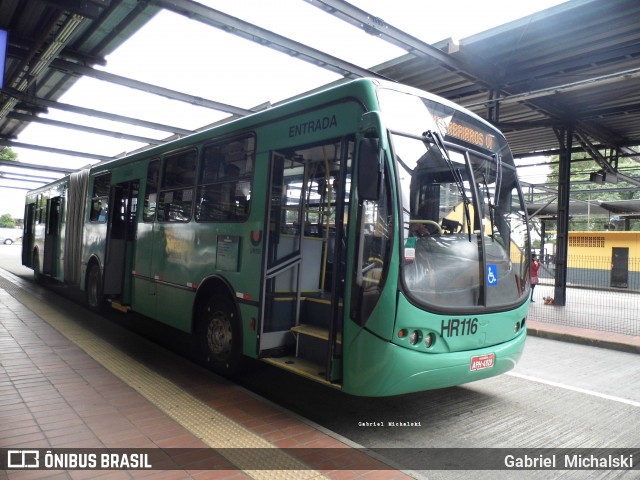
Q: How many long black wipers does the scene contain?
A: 2